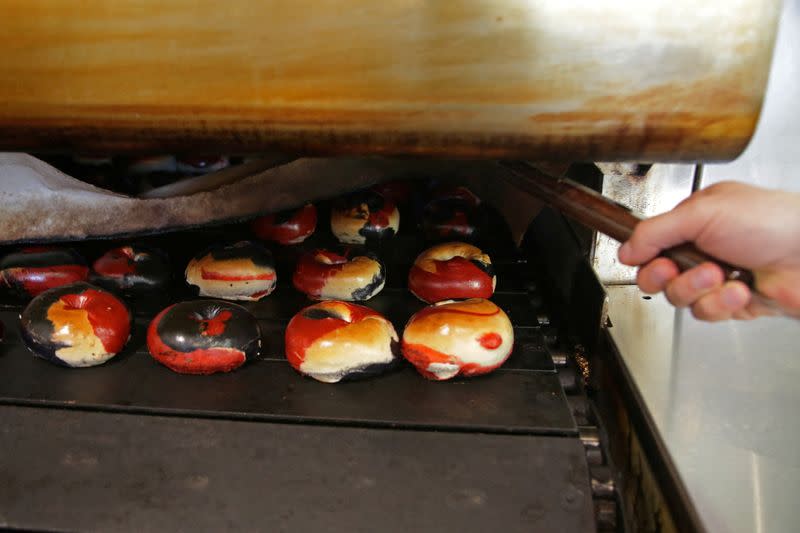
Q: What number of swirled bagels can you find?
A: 12